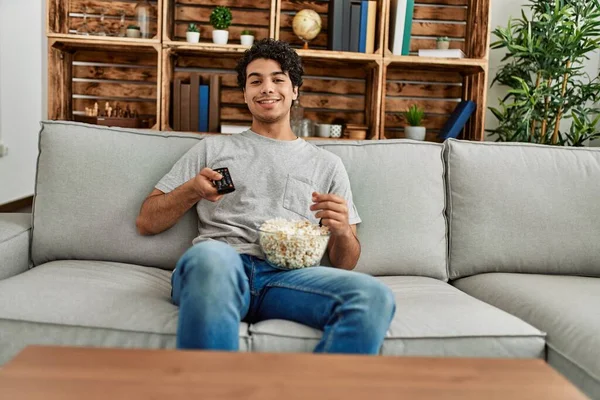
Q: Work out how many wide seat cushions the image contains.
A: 3